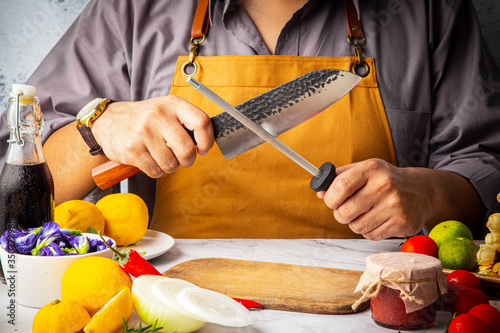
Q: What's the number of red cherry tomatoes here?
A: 5